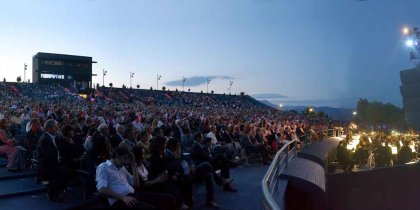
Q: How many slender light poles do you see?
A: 7